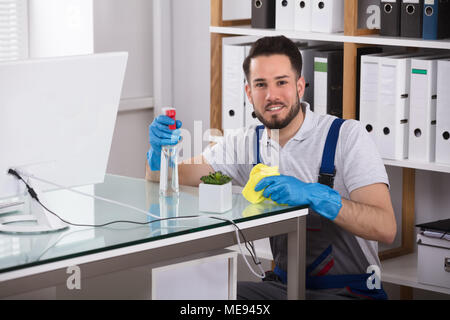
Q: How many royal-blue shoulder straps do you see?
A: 2